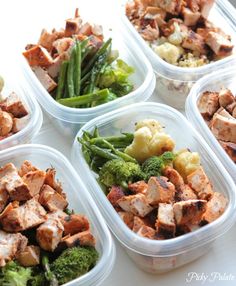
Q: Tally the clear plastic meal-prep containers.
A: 6